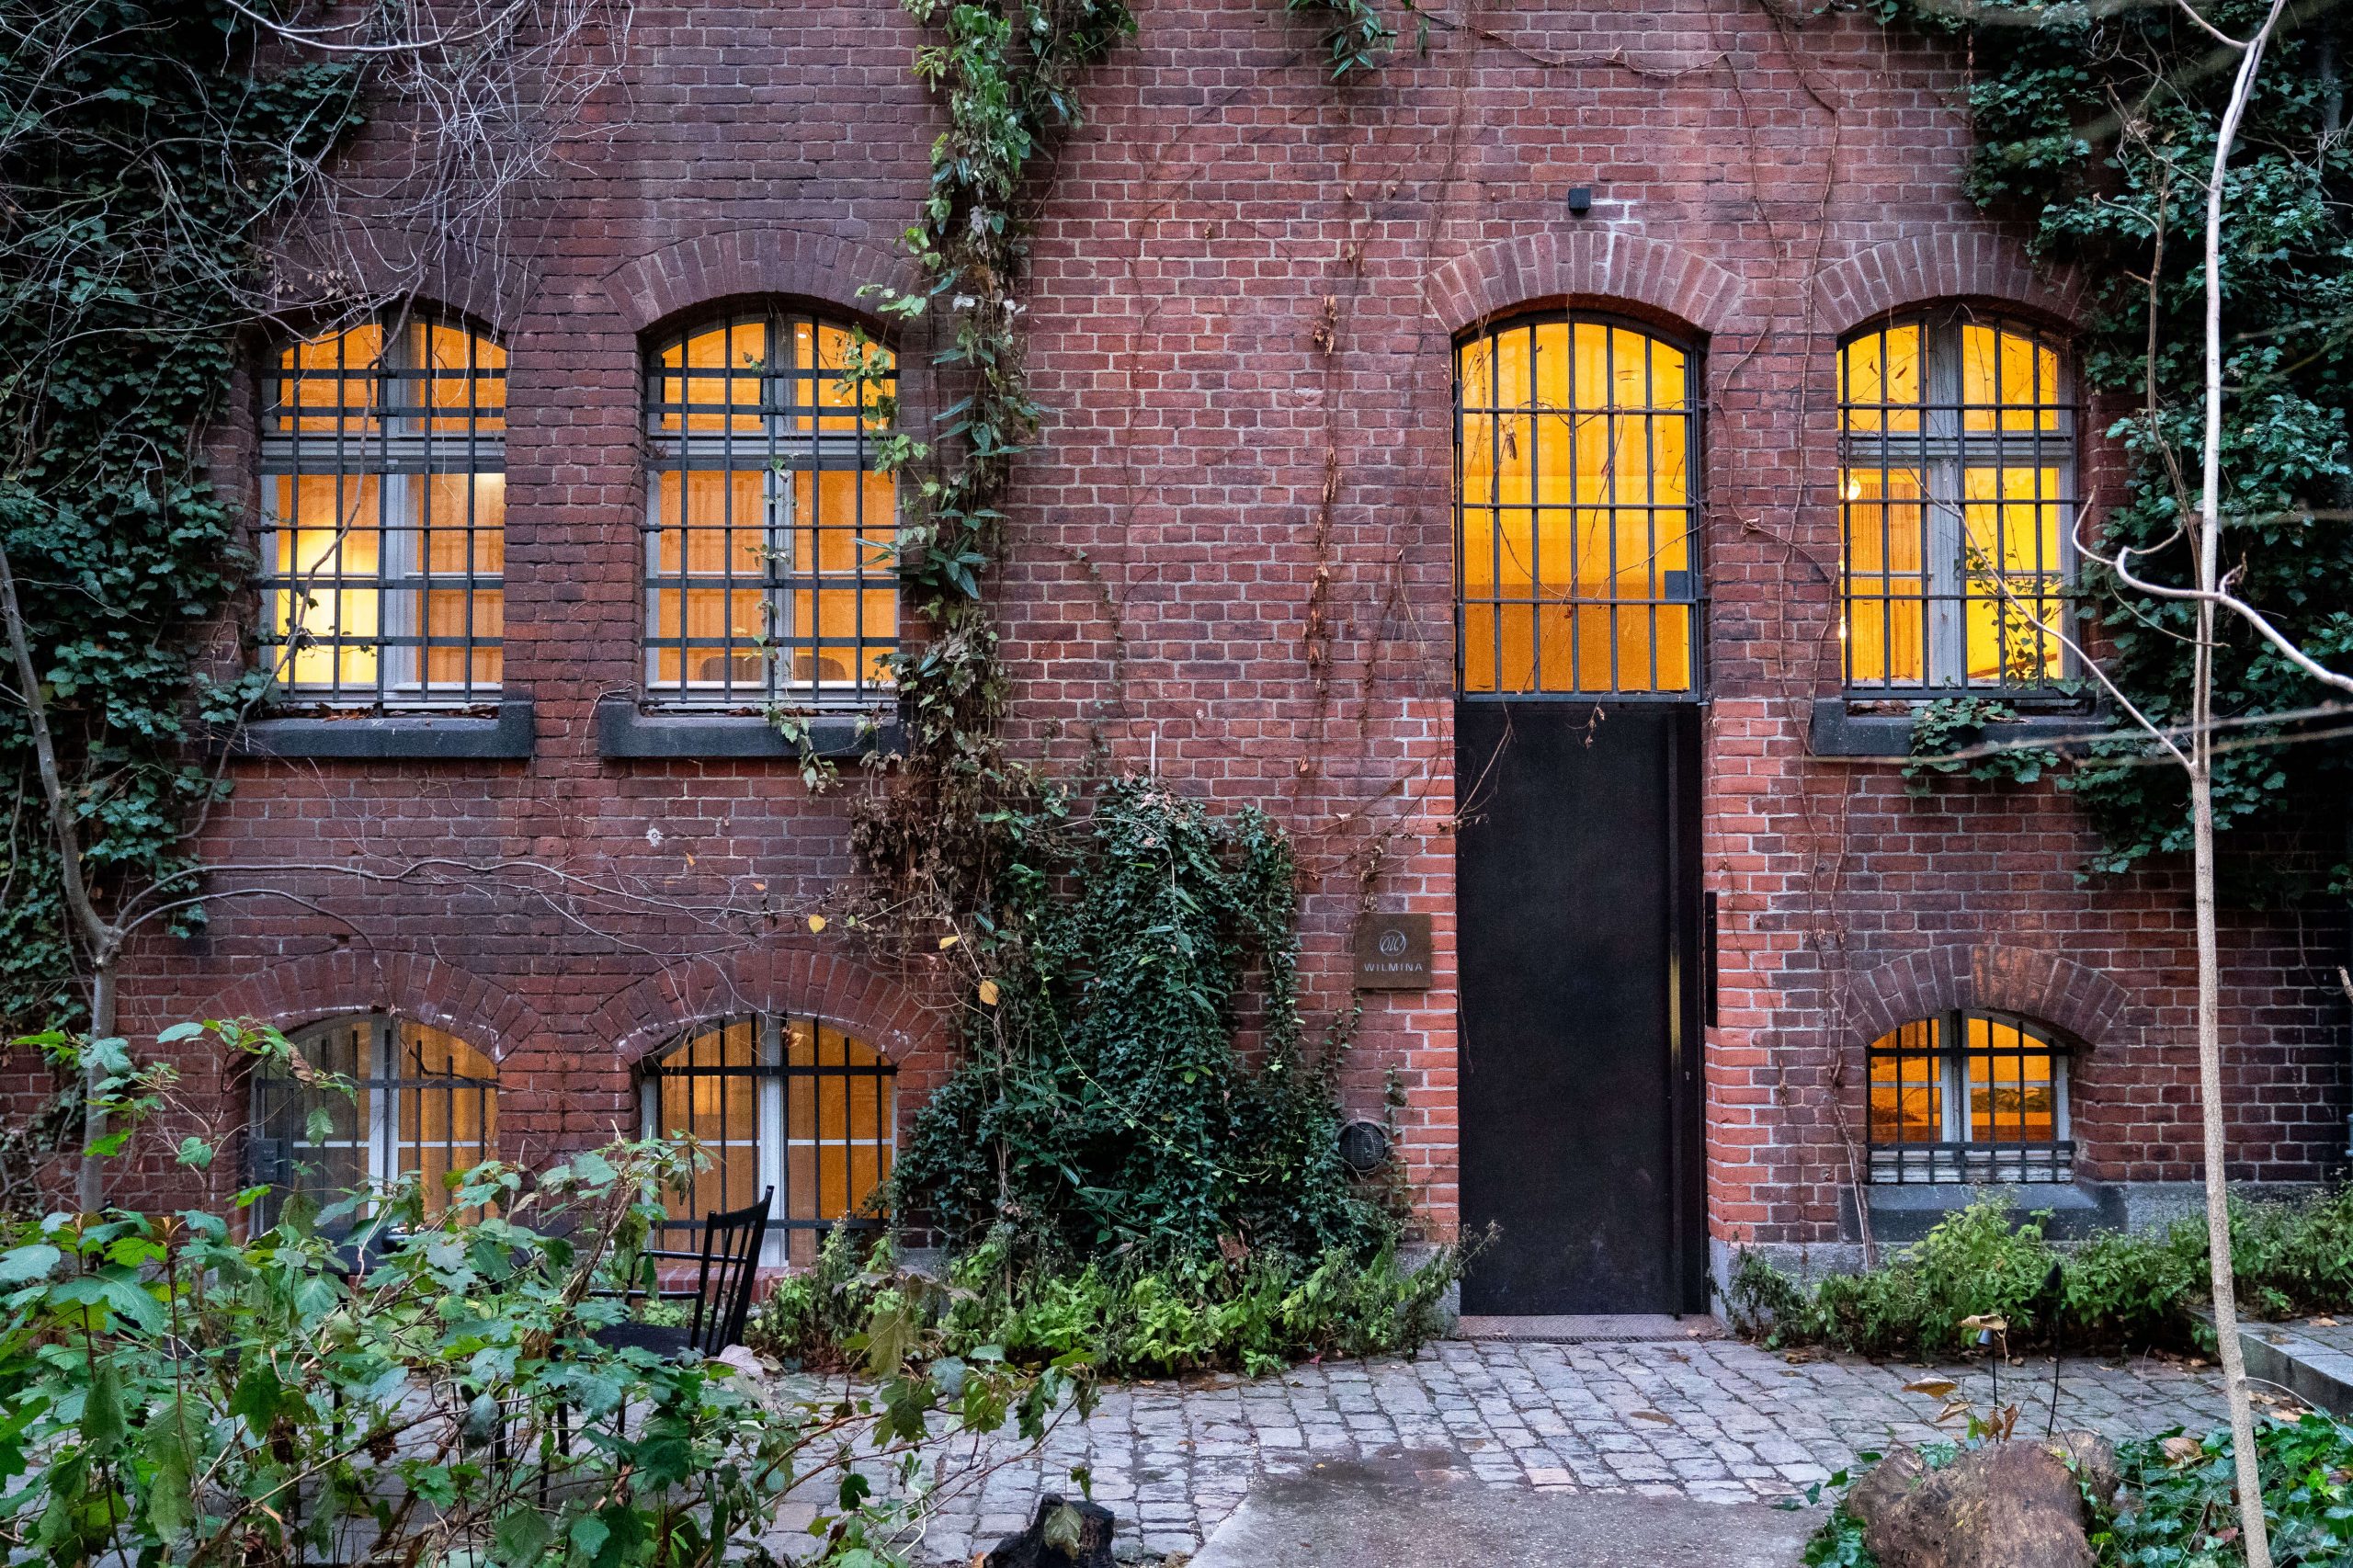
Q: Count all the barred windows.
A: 7